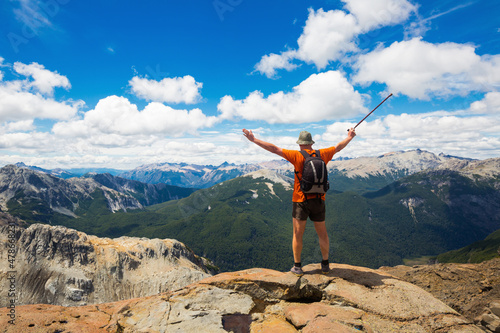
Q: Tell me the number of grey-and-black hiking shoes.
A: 2